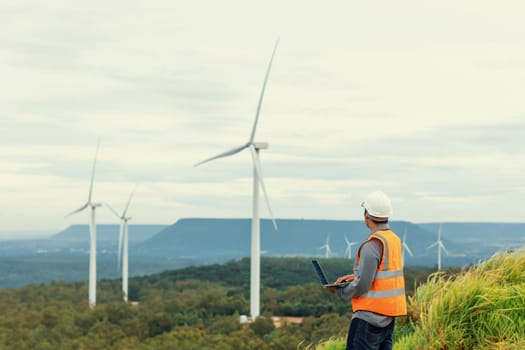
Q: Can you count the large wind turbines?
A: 3